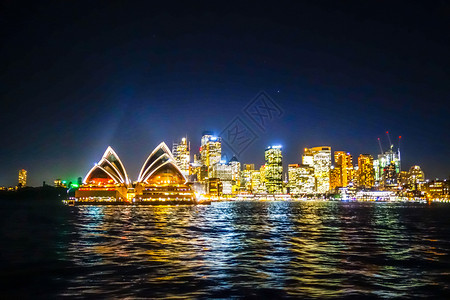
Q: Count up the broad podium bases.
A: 1